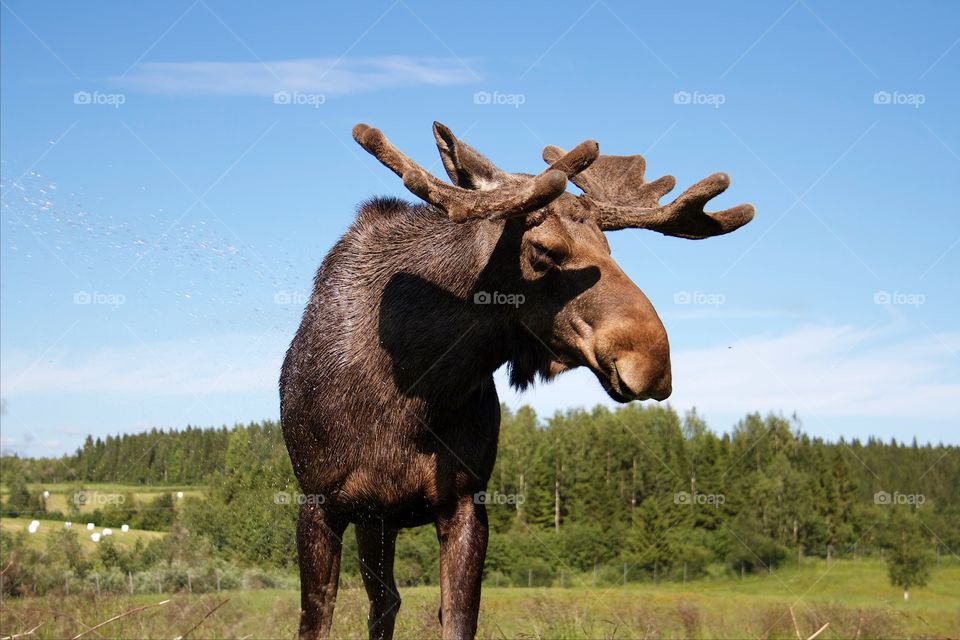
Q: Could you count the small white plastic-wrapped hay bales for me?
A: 9